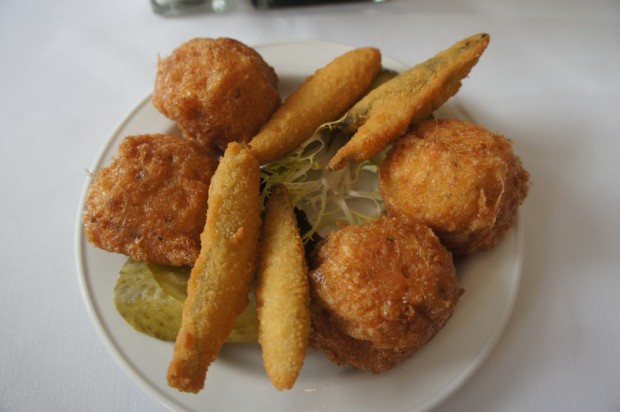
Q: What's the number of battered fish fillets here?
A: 4